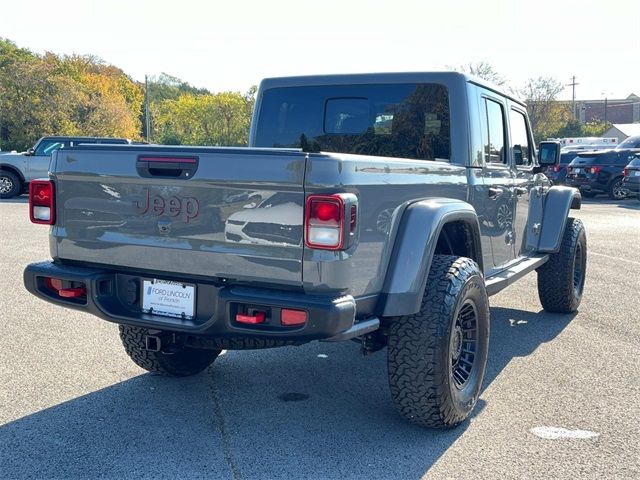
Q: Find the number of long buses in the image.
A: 0